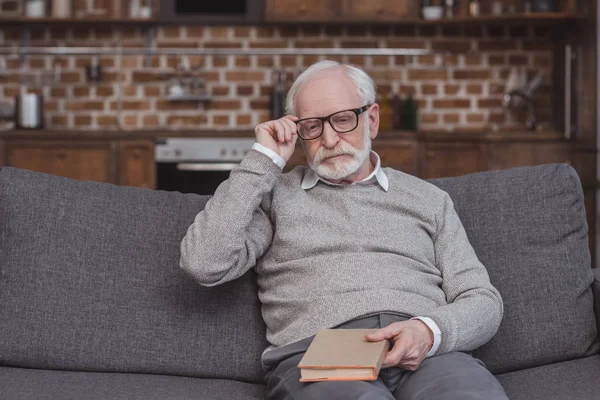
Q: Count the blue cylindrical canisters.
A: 0